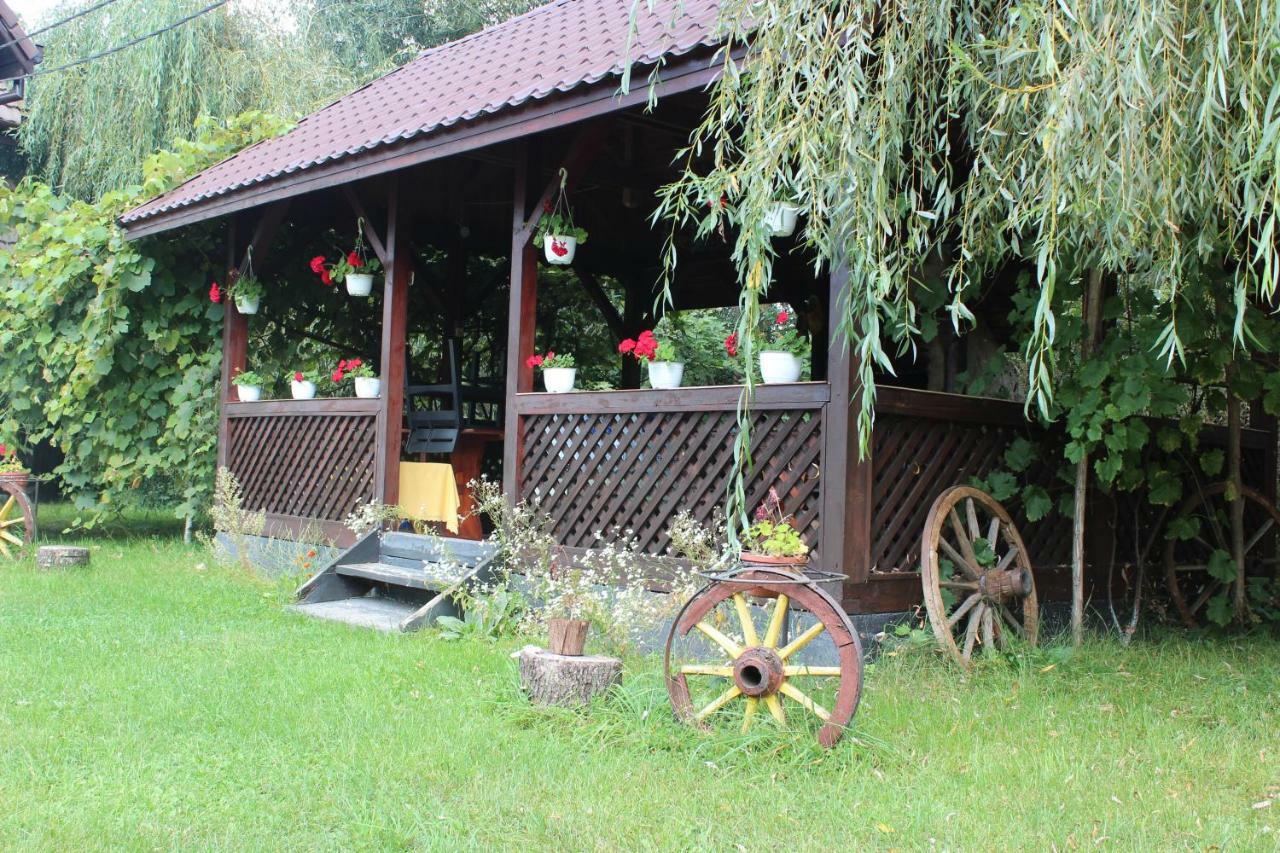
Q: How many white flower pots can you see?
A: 10